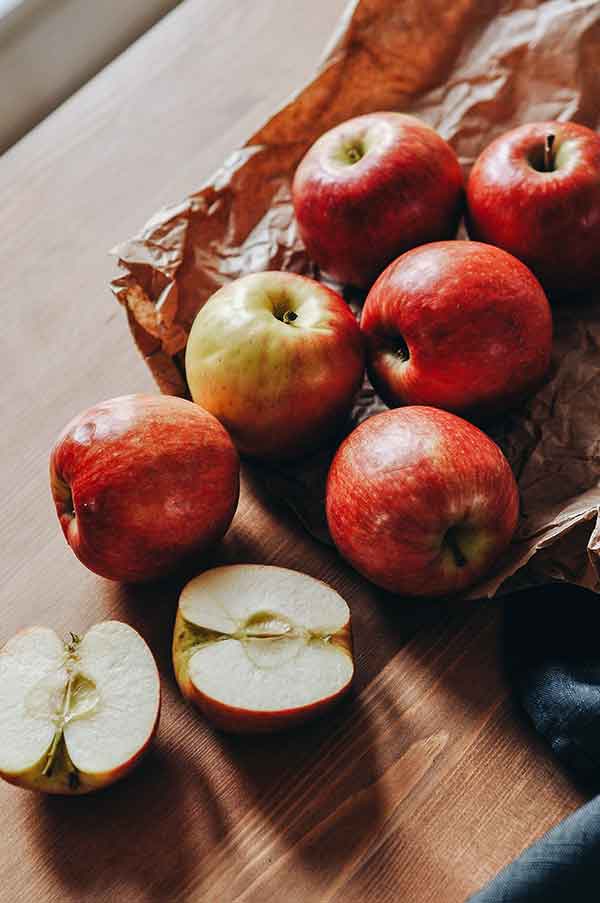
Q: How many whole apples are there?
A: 6